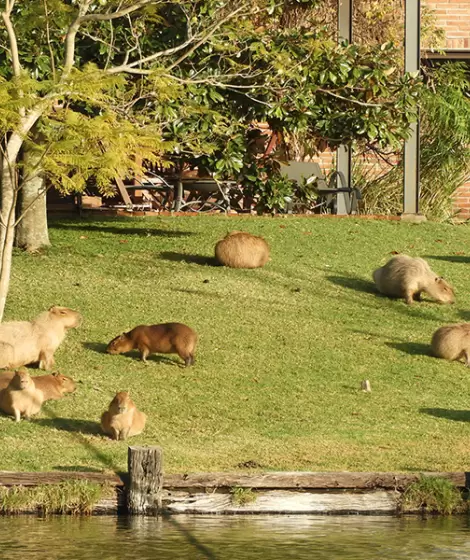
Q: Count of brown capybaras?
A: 8